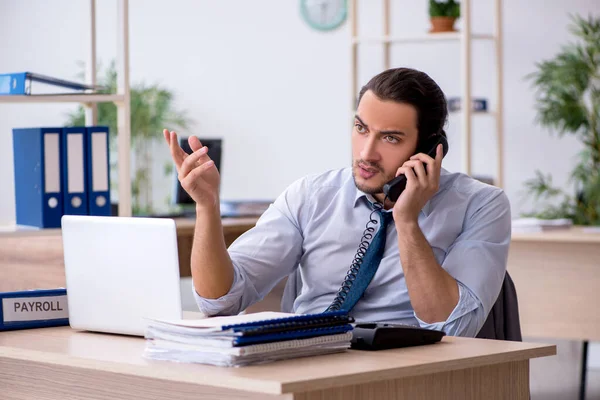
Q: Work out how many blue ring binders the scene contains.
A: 5